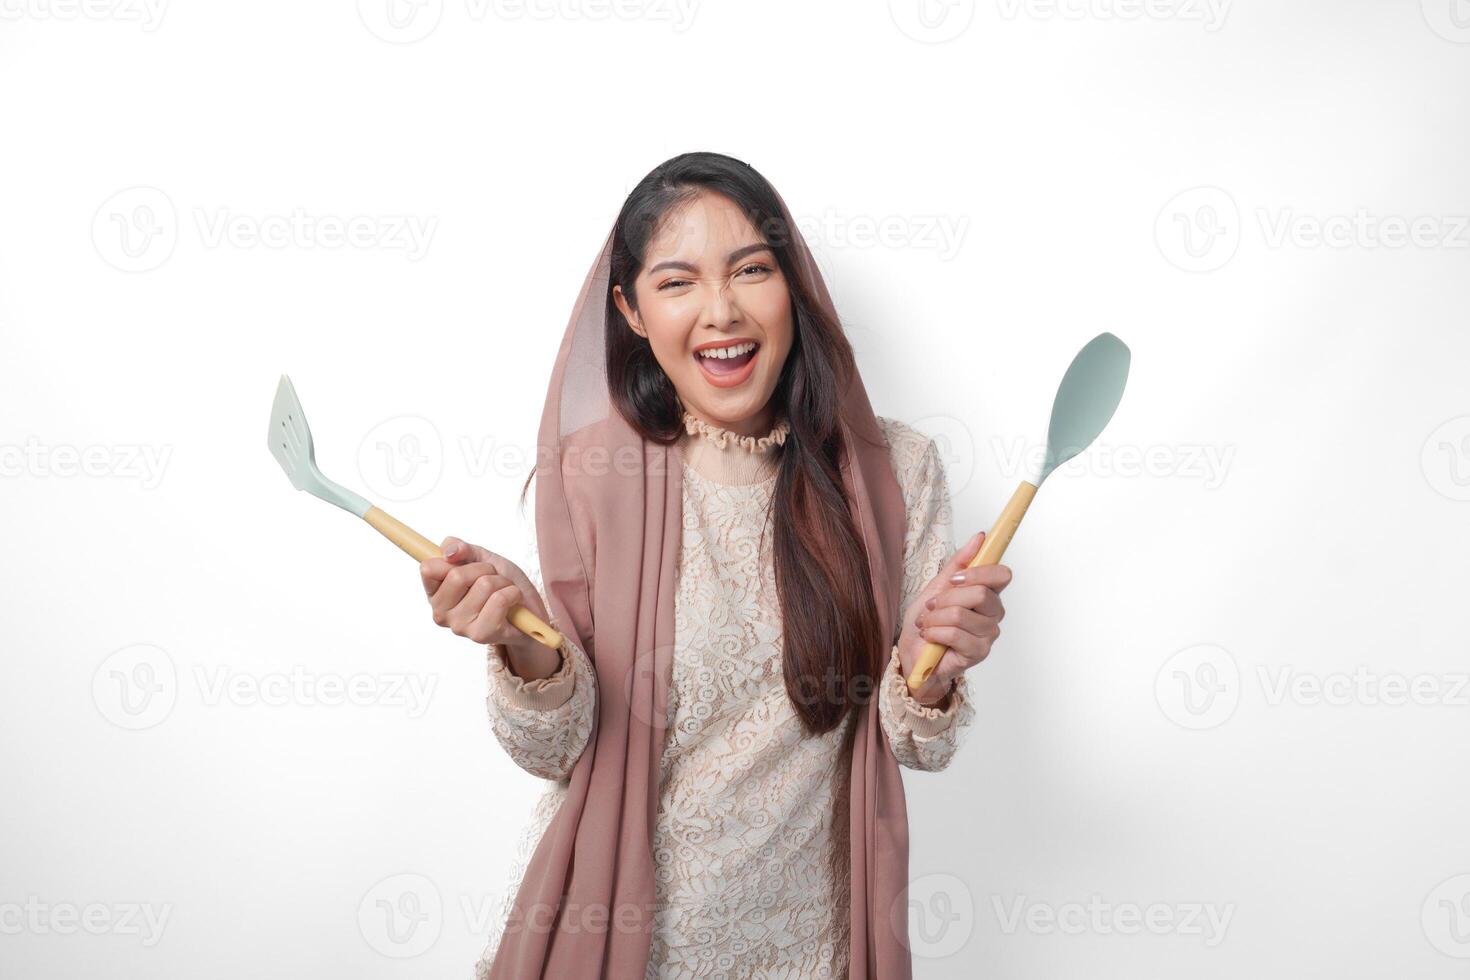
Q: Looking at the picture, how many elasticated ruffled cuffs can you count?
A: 2